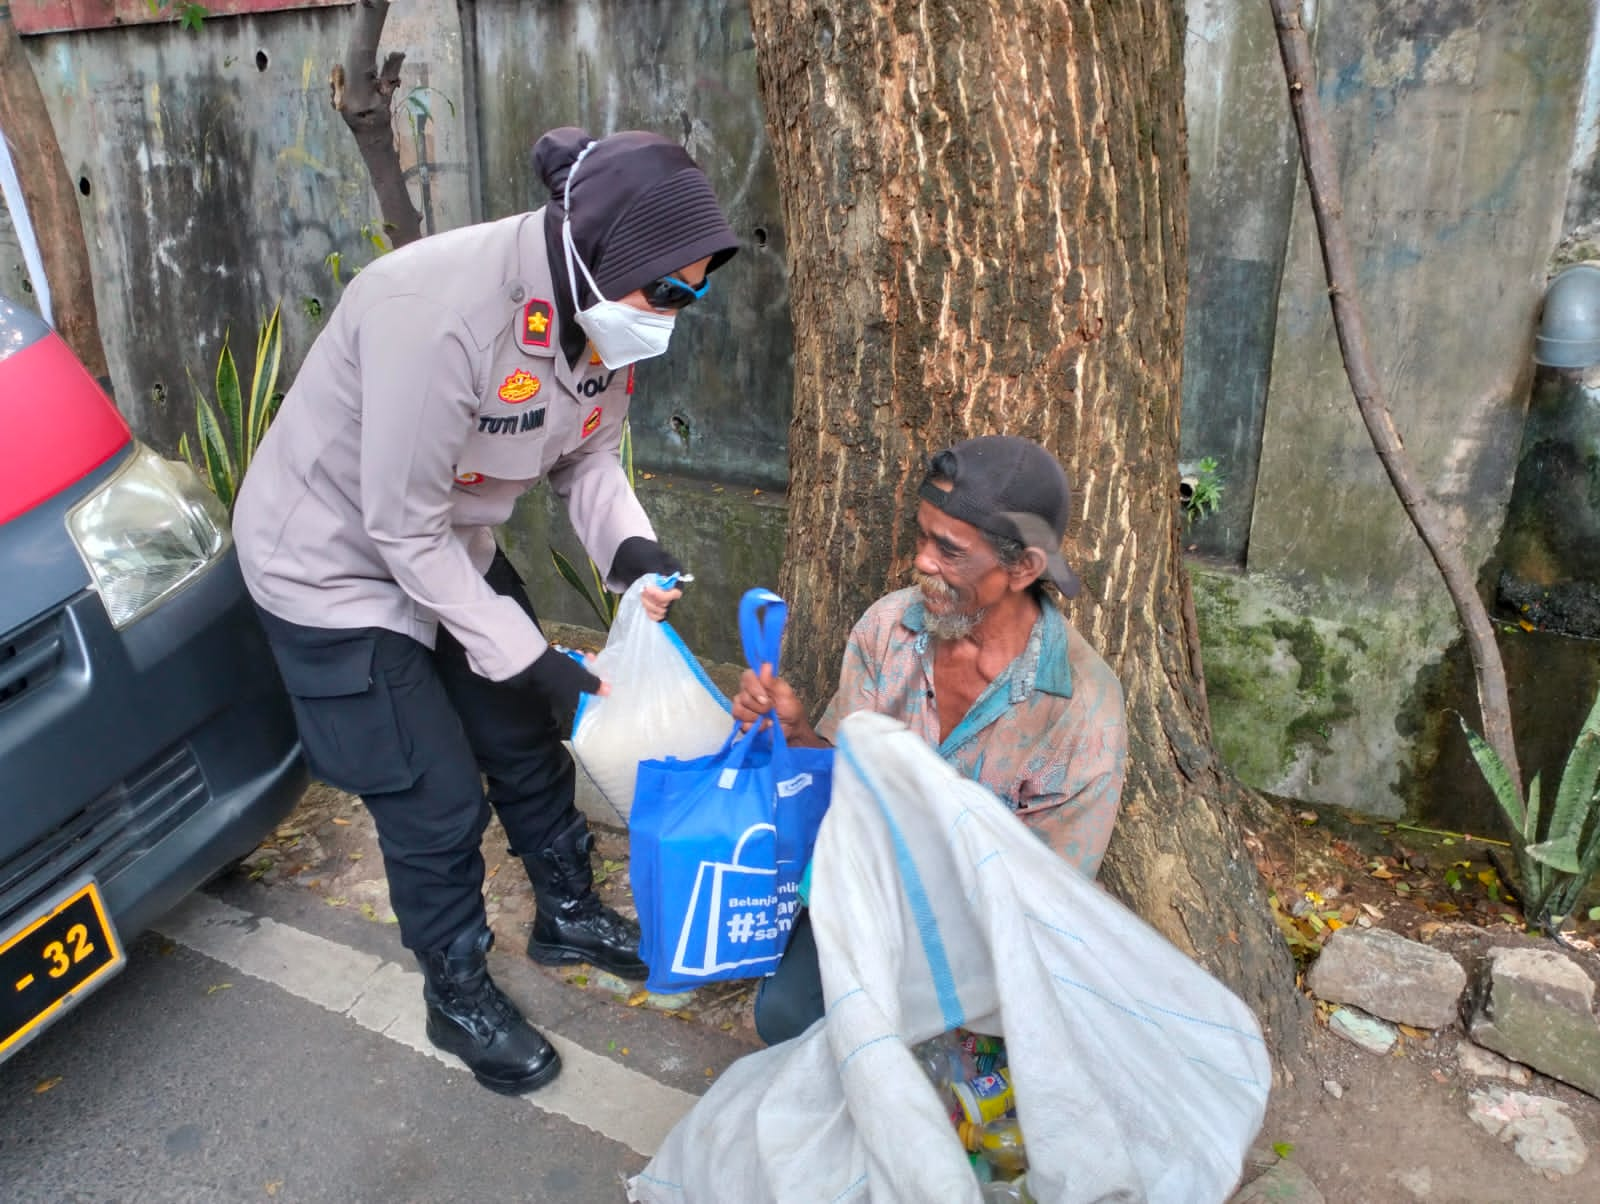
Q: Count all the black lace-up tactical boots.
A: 2